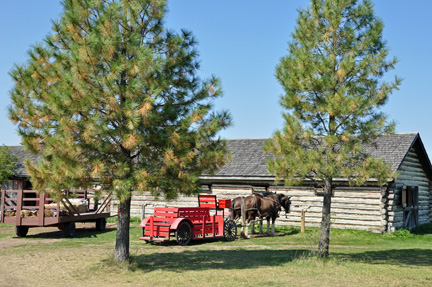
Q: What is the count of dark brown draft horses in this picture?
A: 2